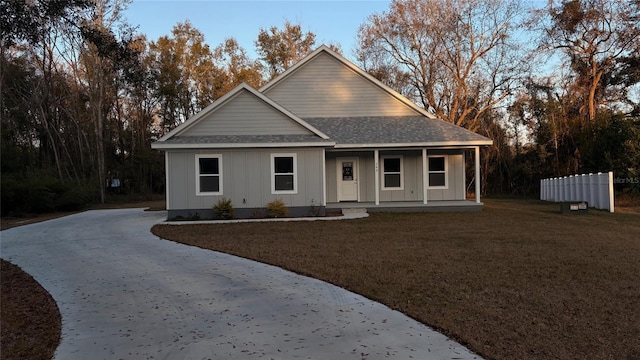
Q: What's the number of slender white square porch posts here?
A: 3